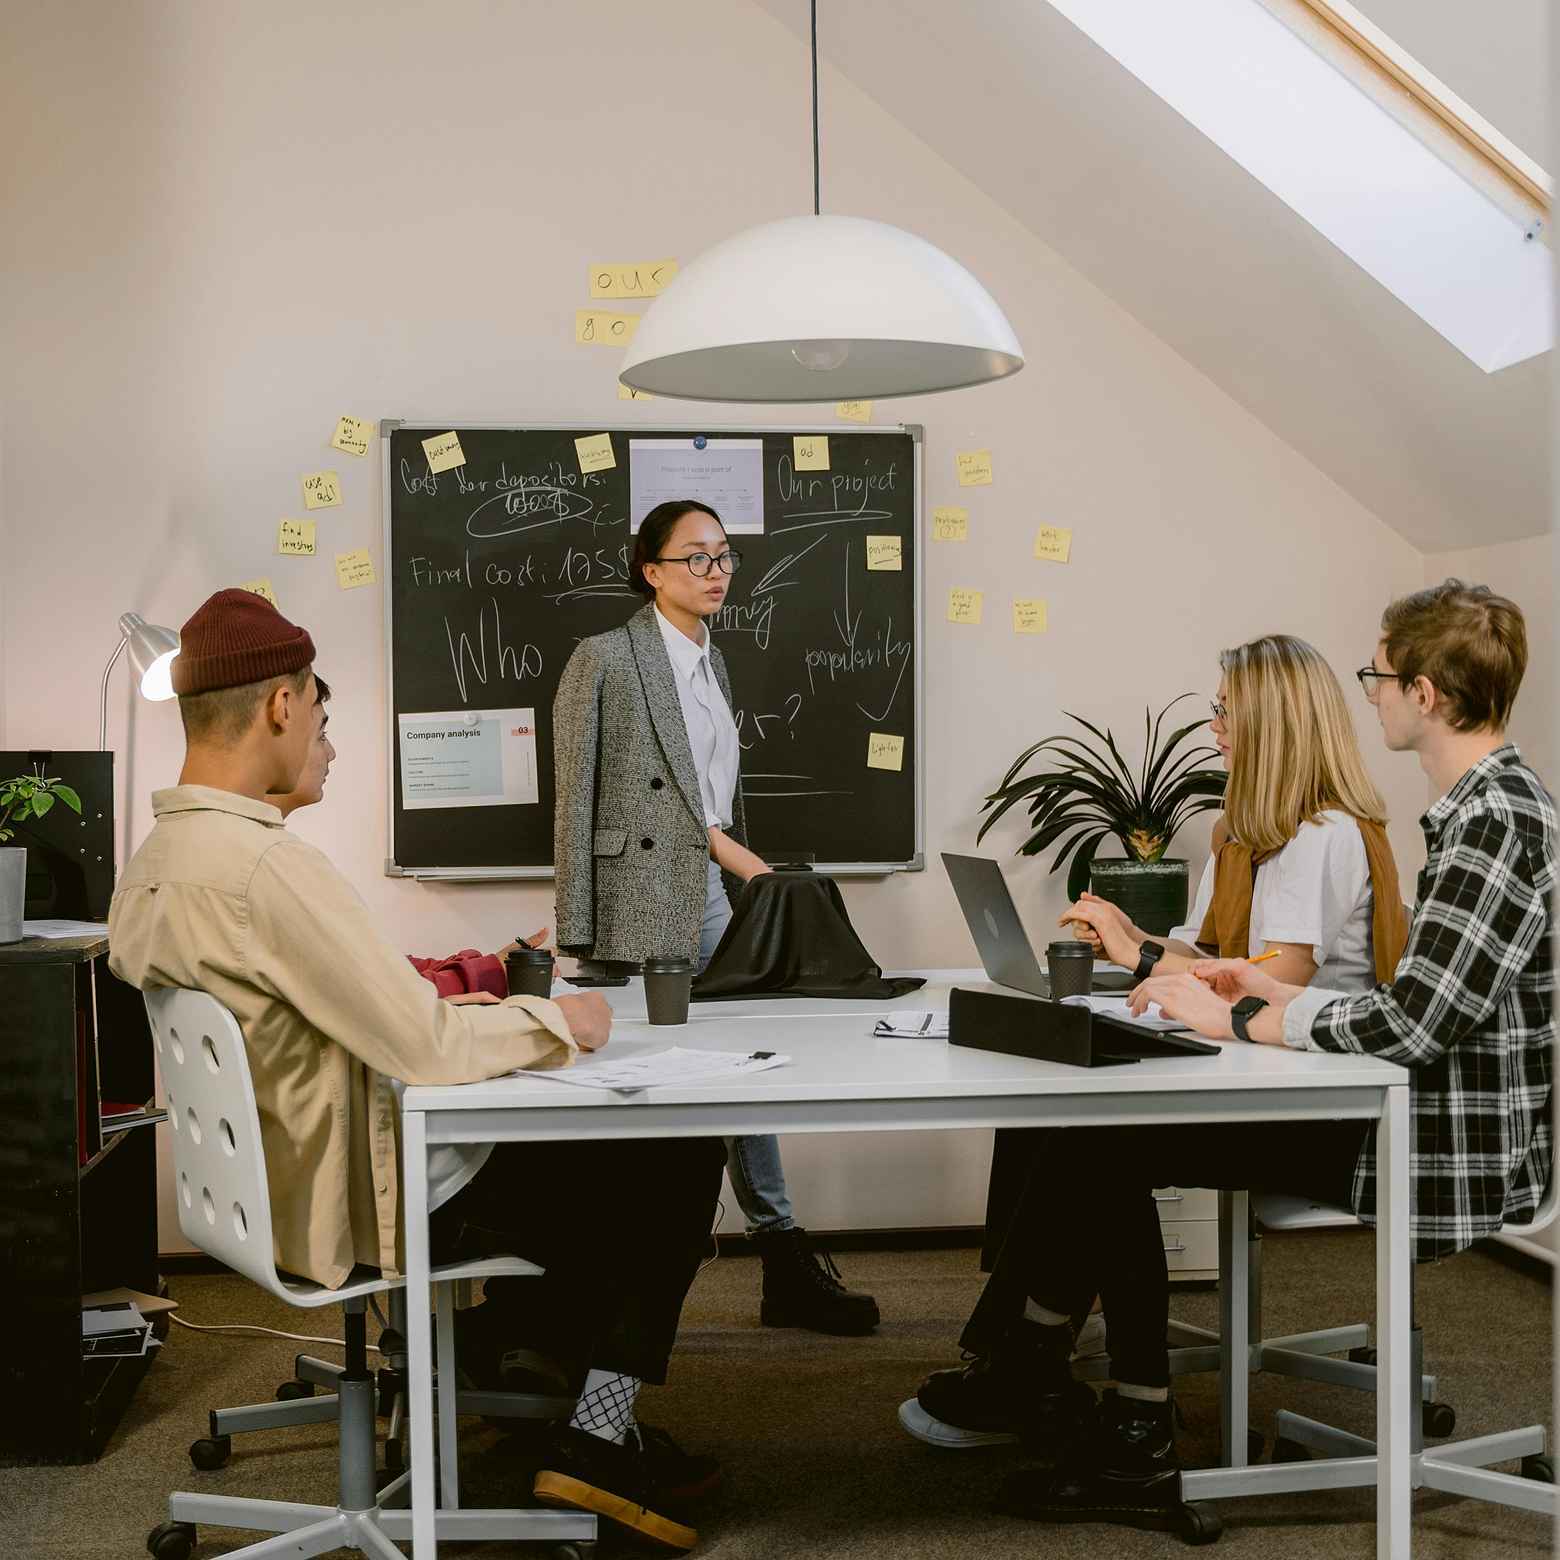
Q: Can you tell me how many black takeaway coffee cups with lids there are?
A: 3